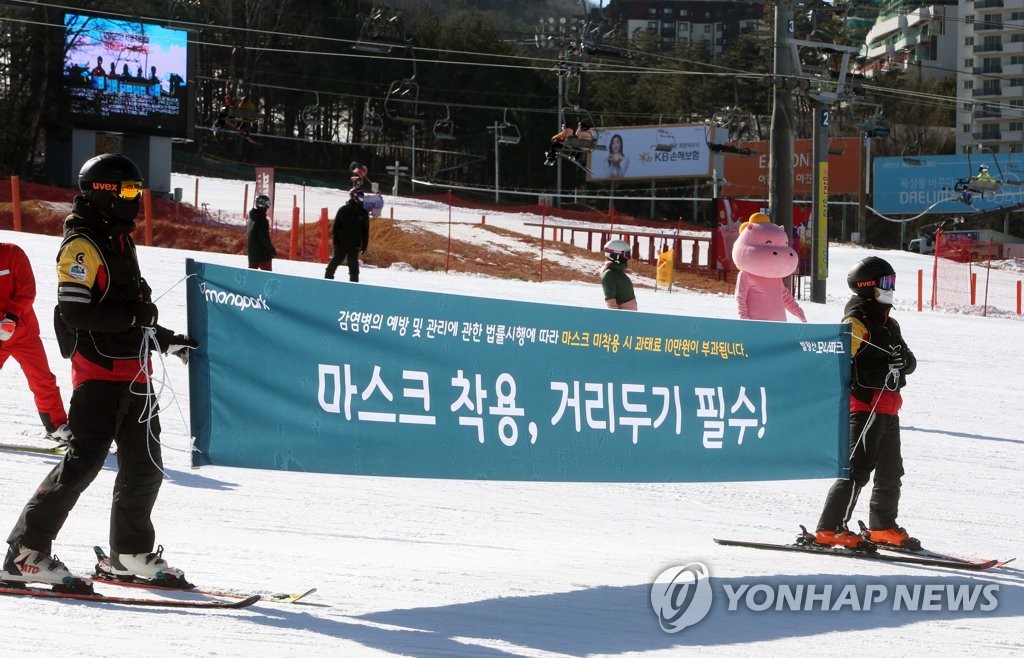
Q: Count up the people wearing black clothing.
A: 4